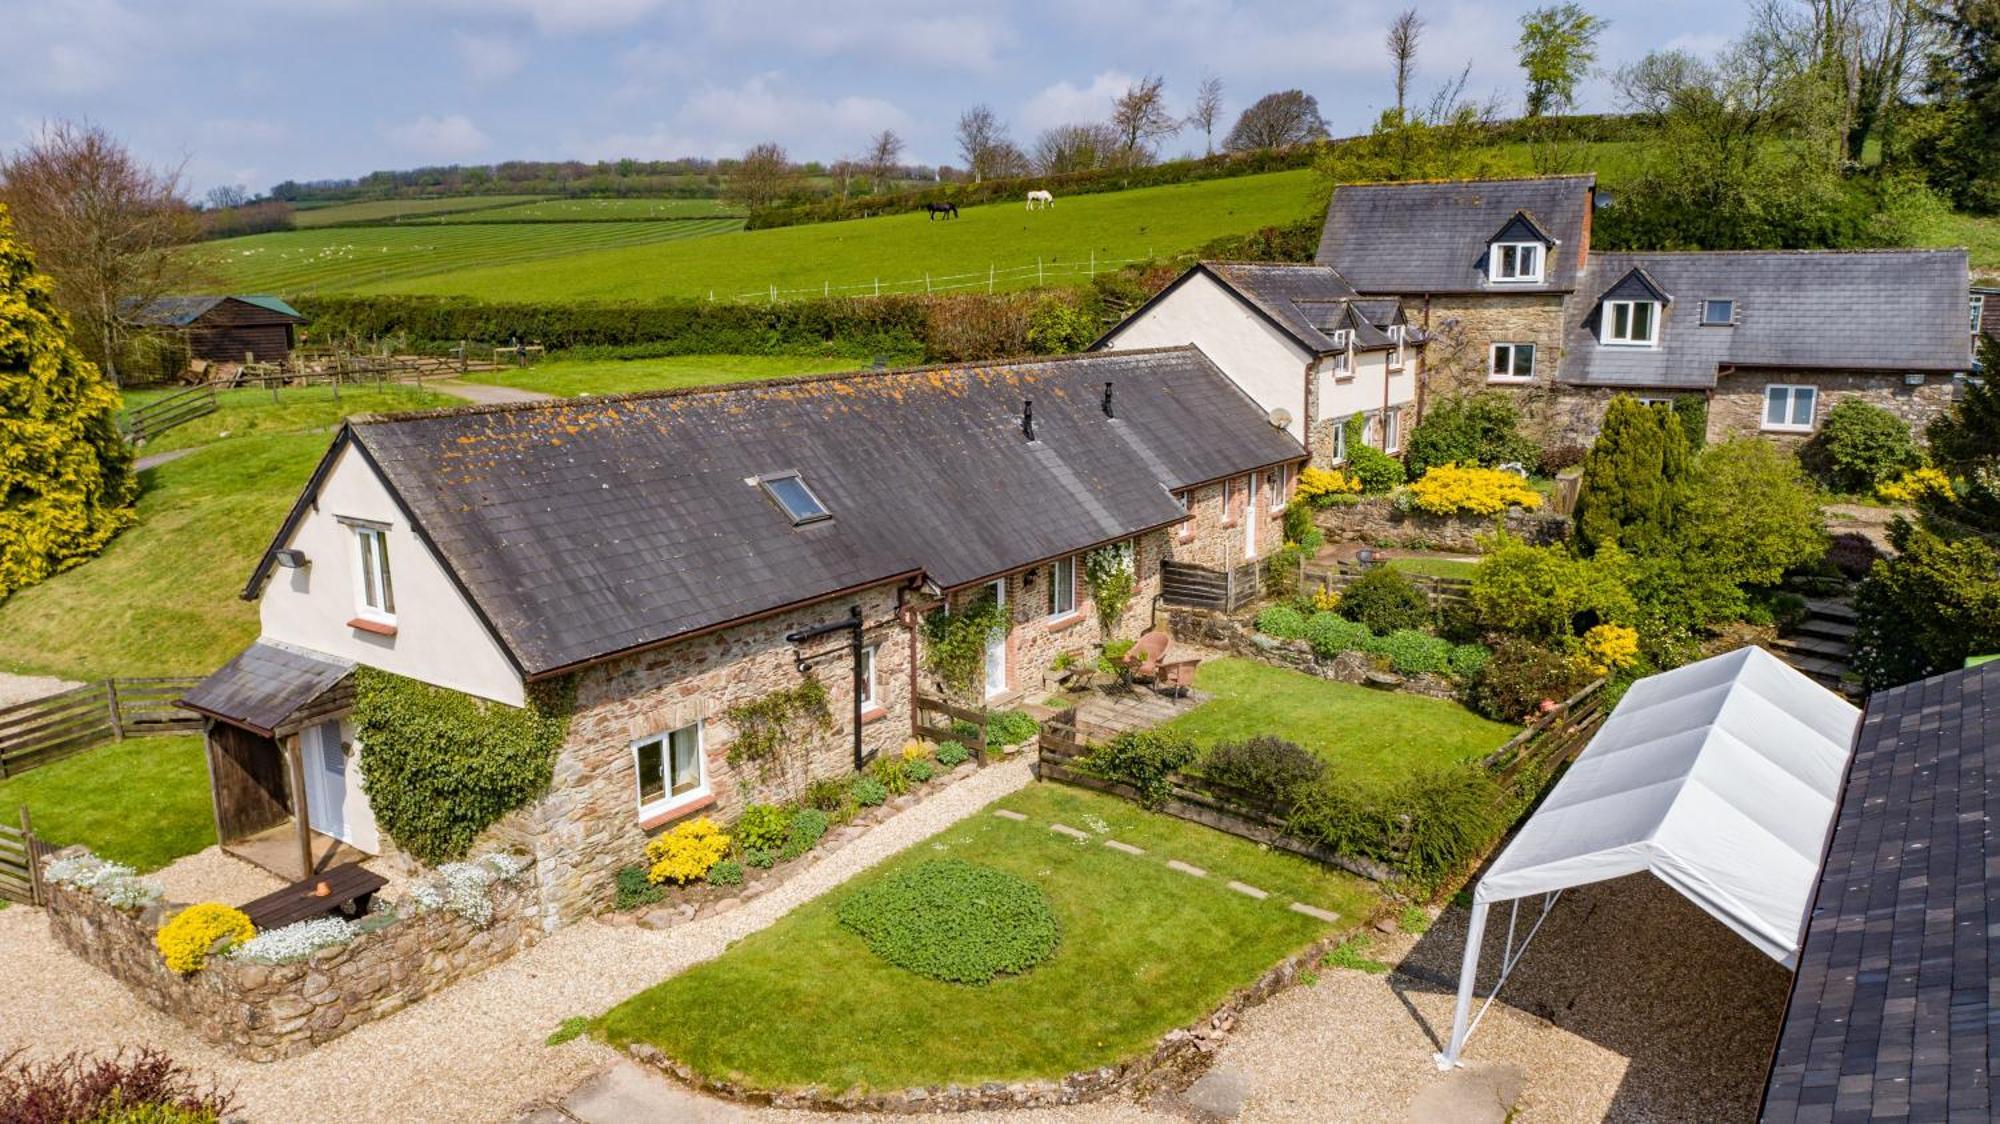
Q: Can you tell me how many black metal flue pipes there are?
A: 2